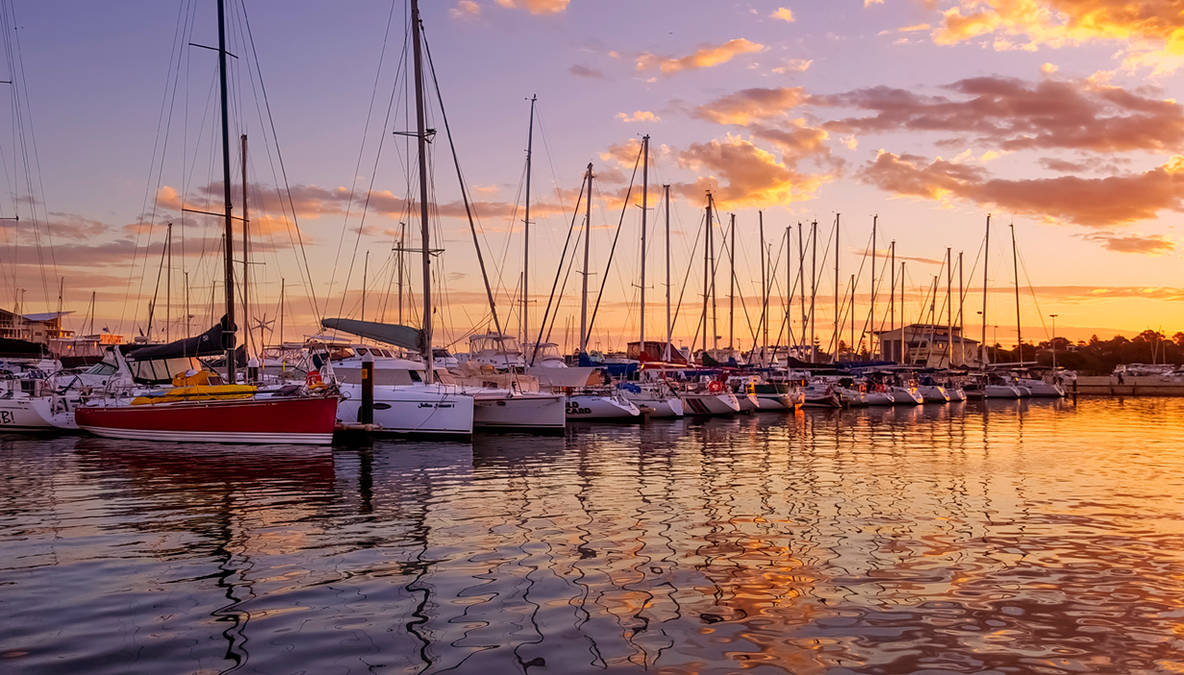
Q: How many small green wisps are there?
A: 0